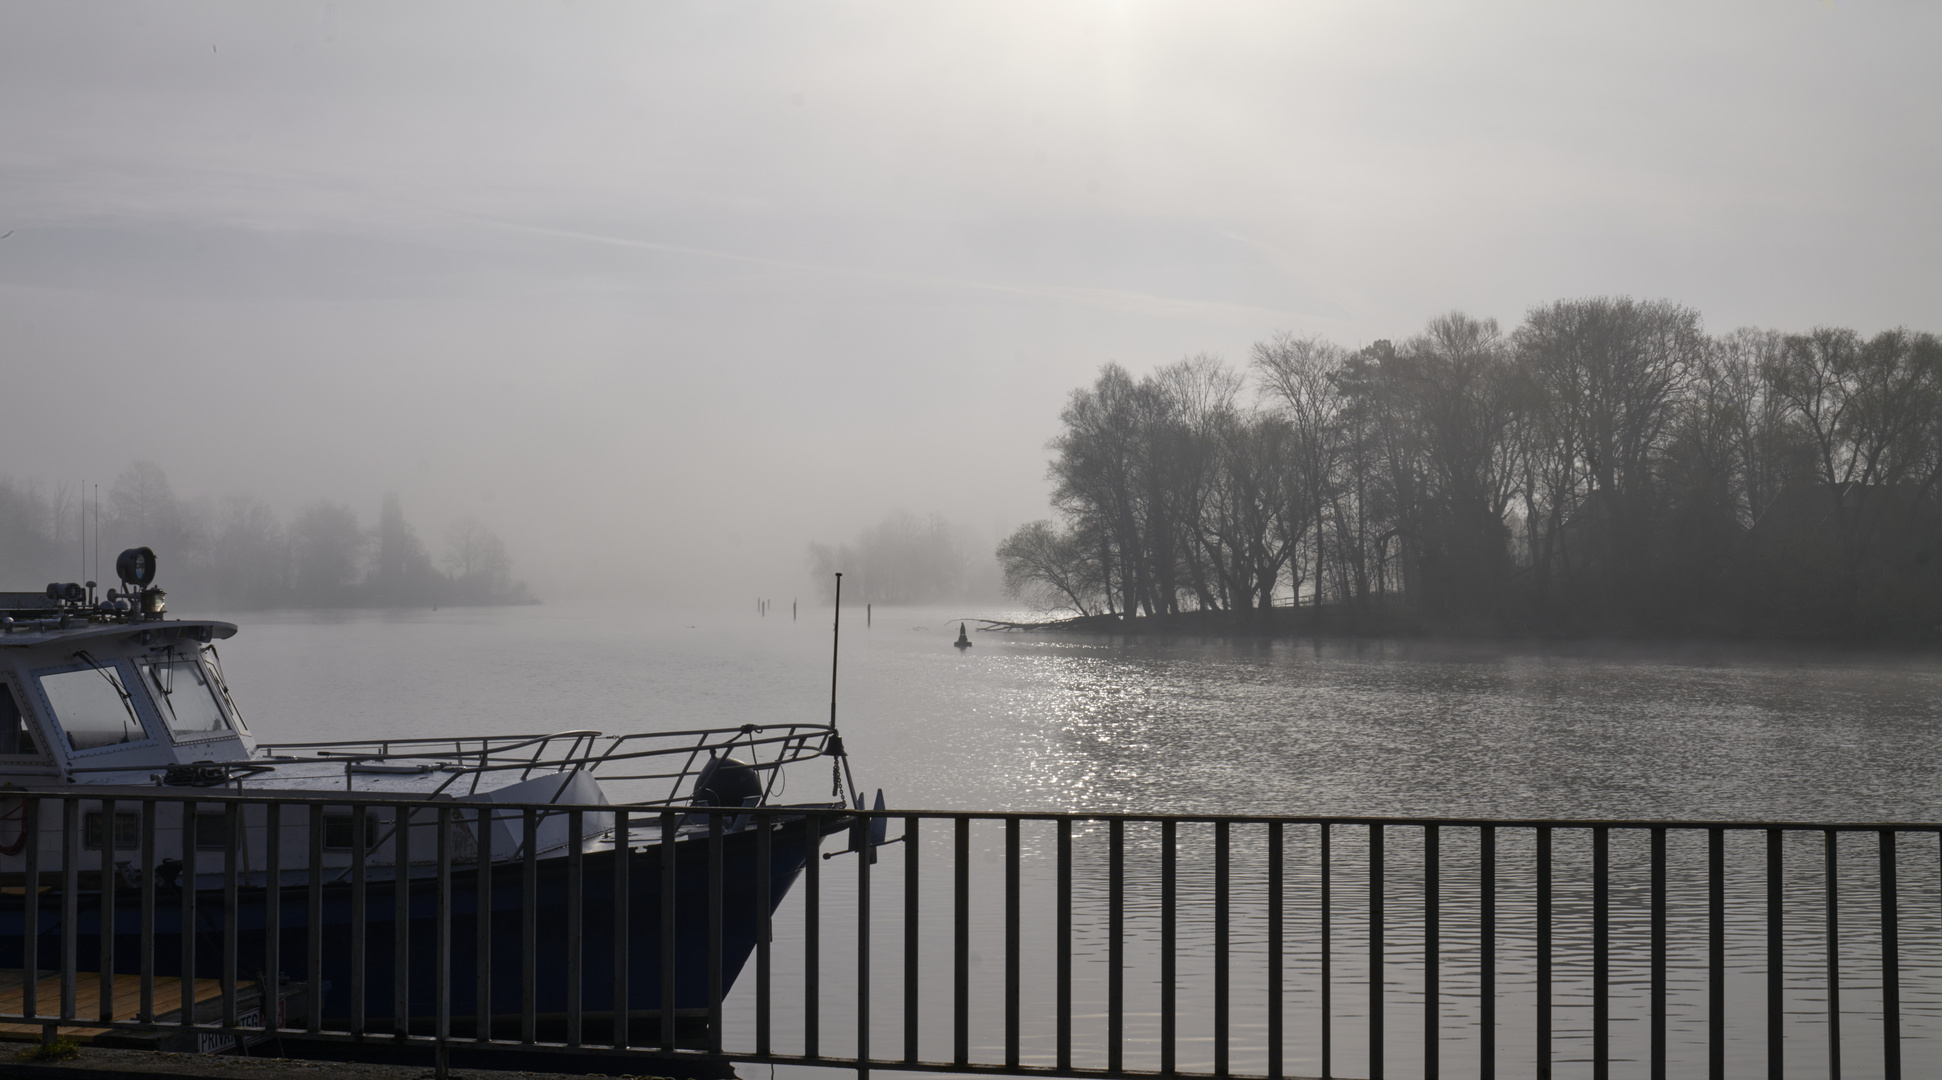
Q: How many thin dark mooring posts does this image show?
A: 5